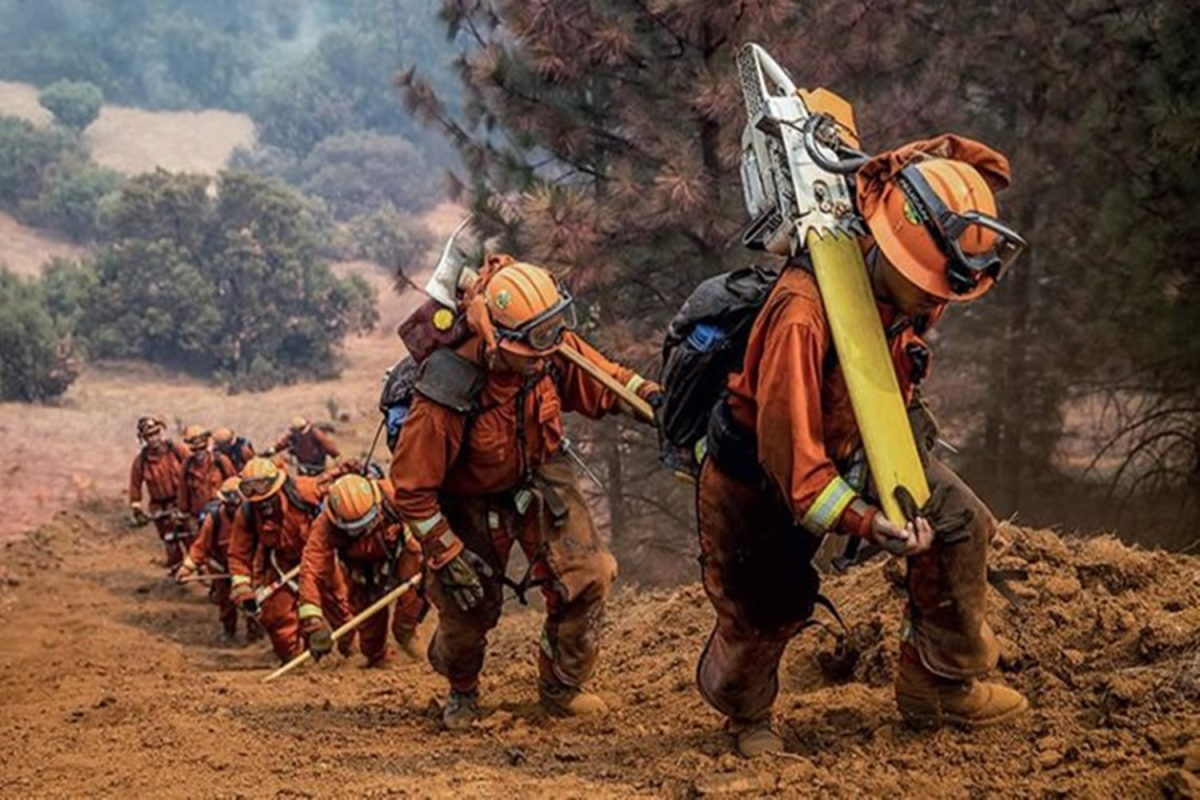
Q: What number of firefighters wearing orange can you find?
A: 9